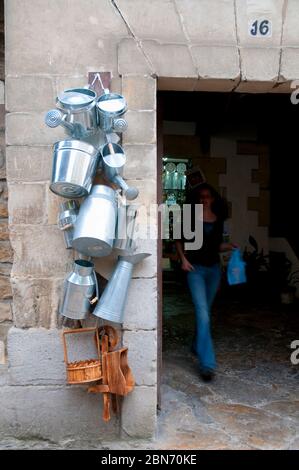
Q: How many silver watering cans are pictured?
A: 3